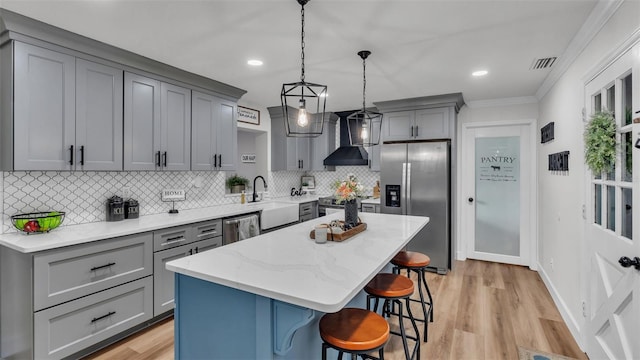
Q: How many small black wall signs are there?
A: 2